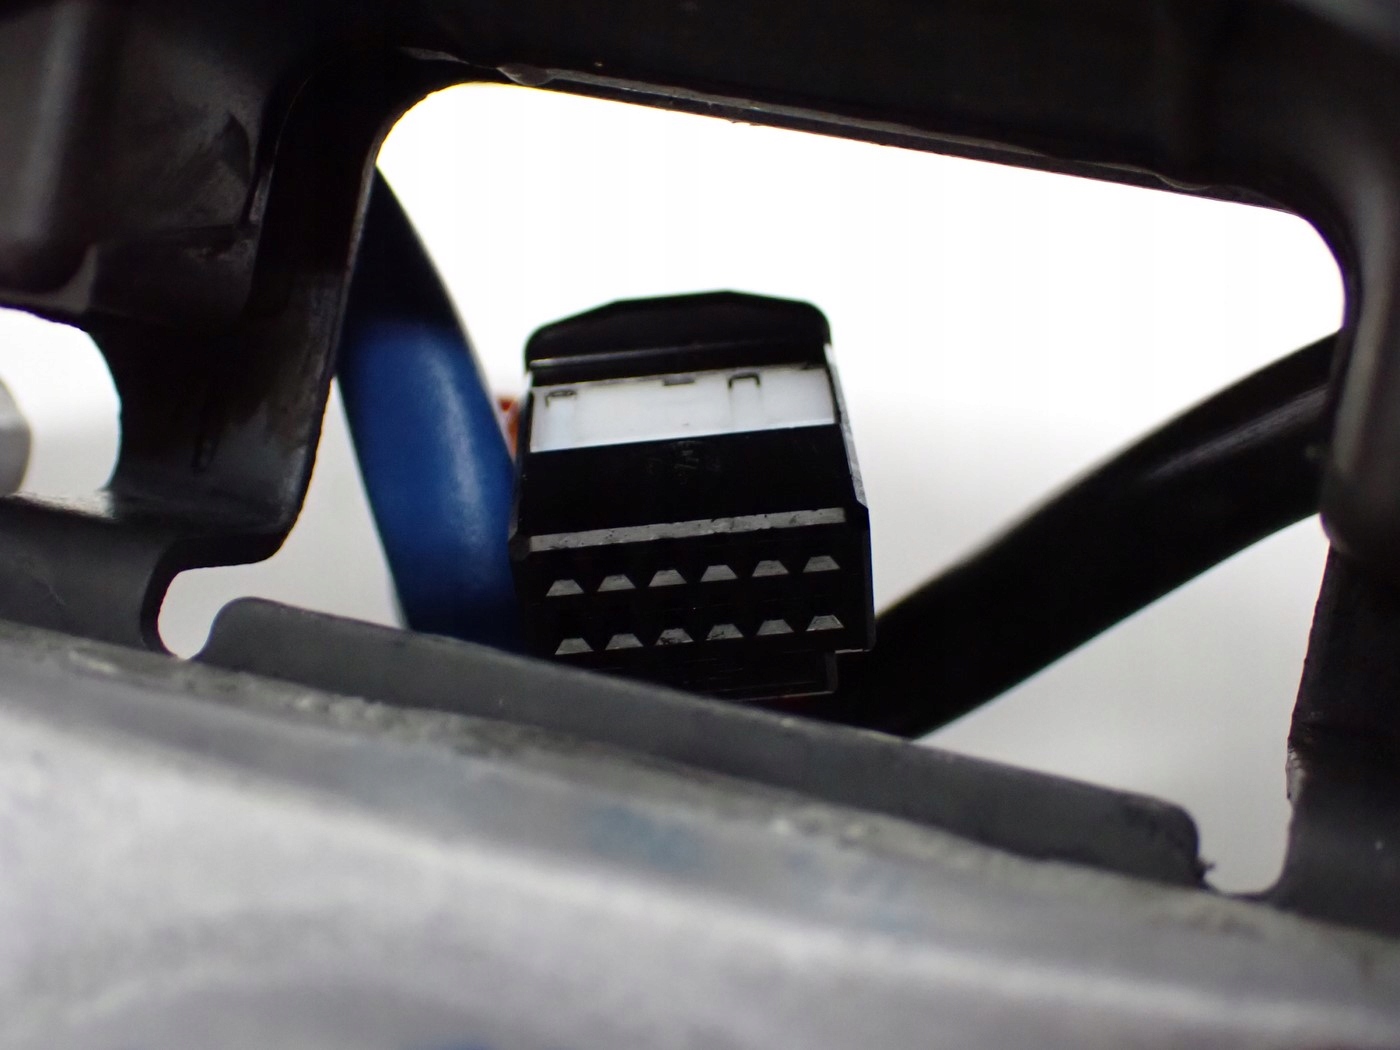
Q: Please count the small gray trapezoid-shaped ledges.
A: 12